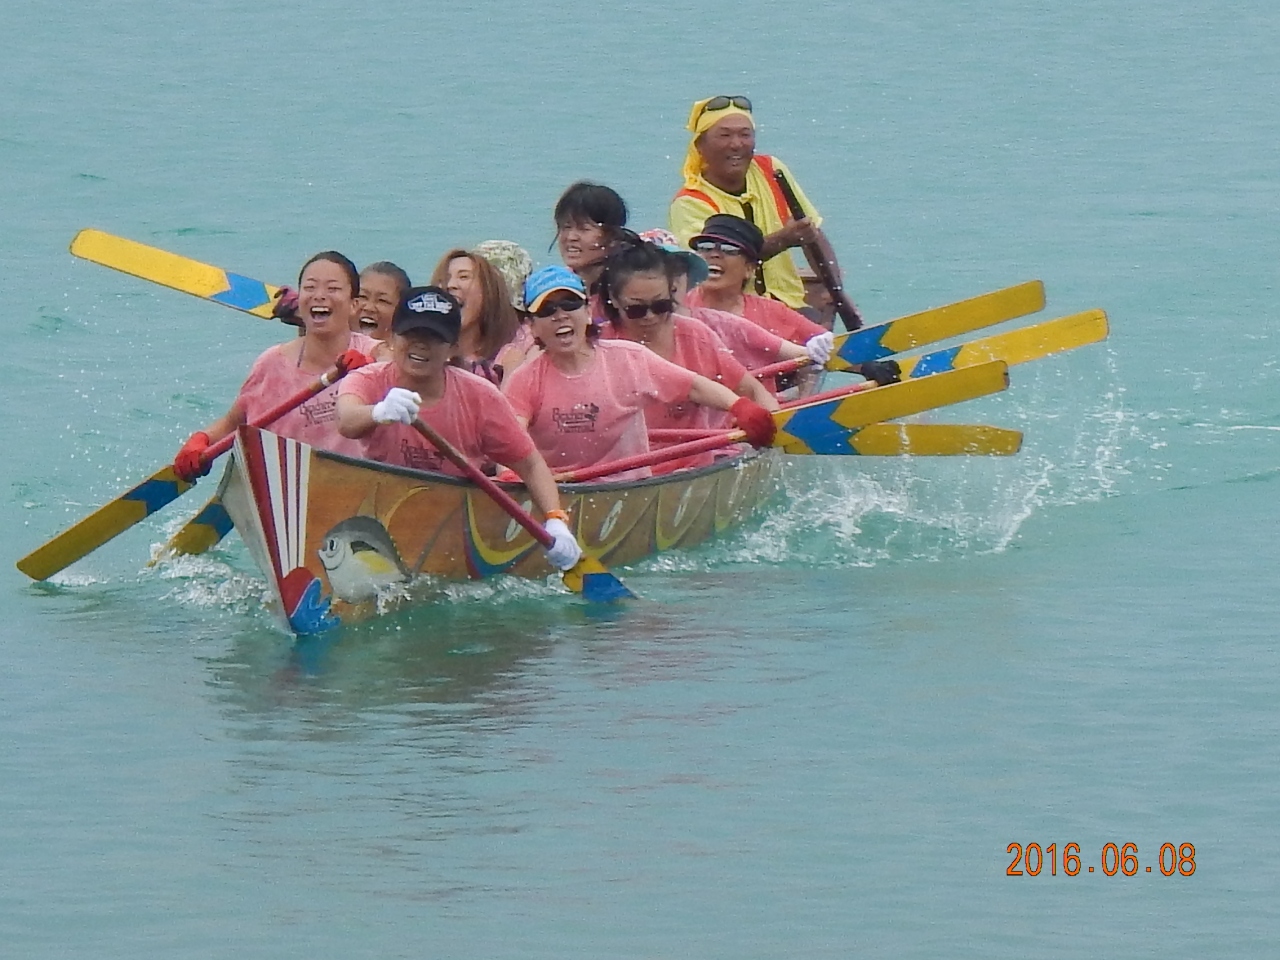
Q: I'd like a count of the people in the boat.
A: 11